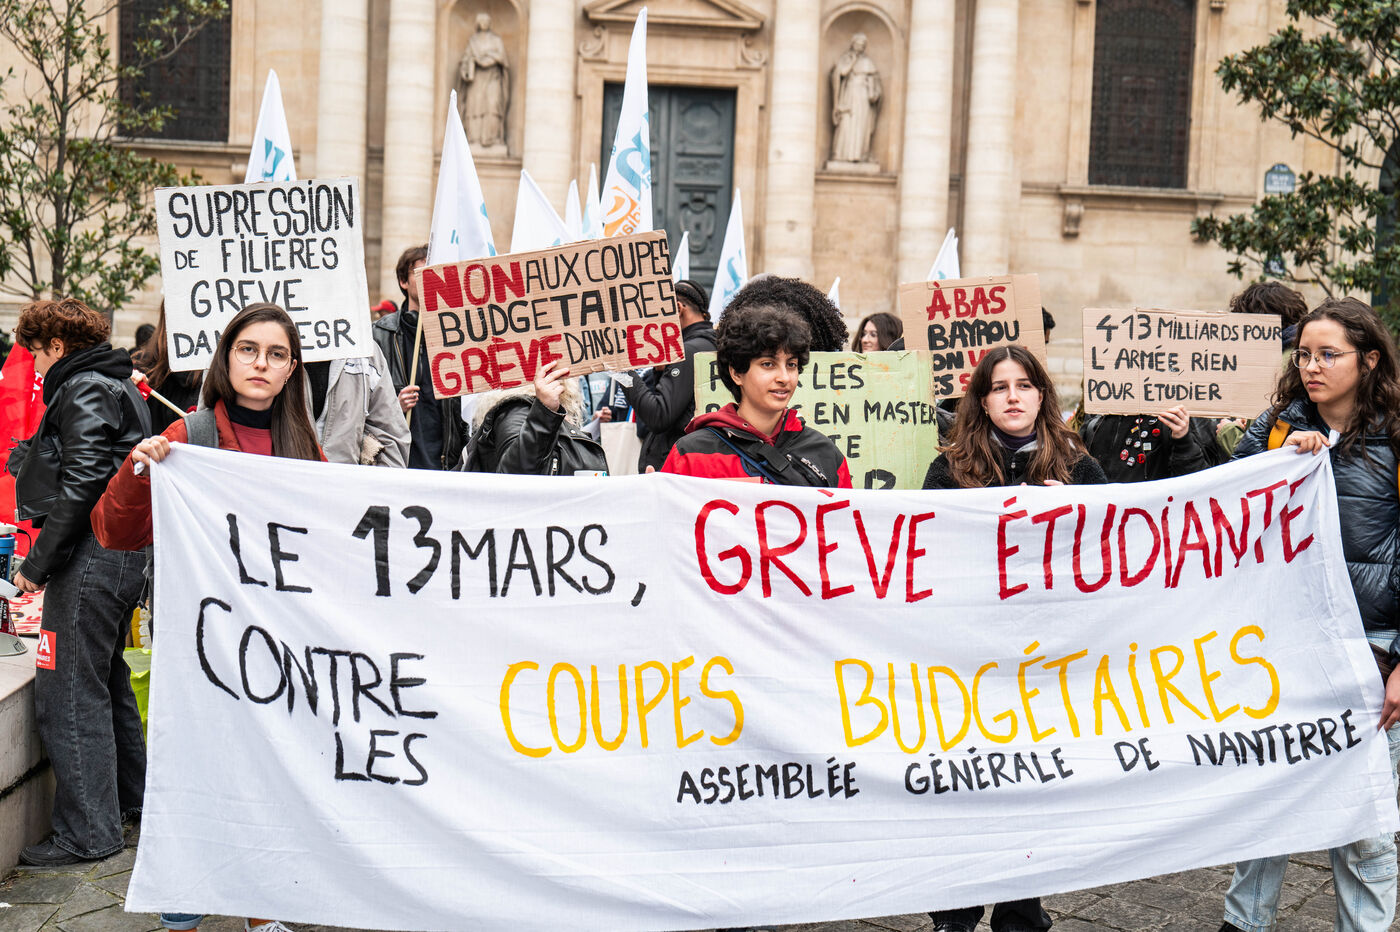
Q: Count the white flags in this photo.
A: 10